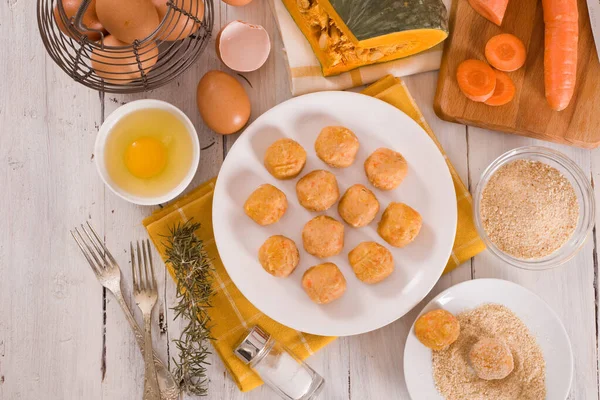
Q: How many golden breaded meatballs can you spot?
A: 13